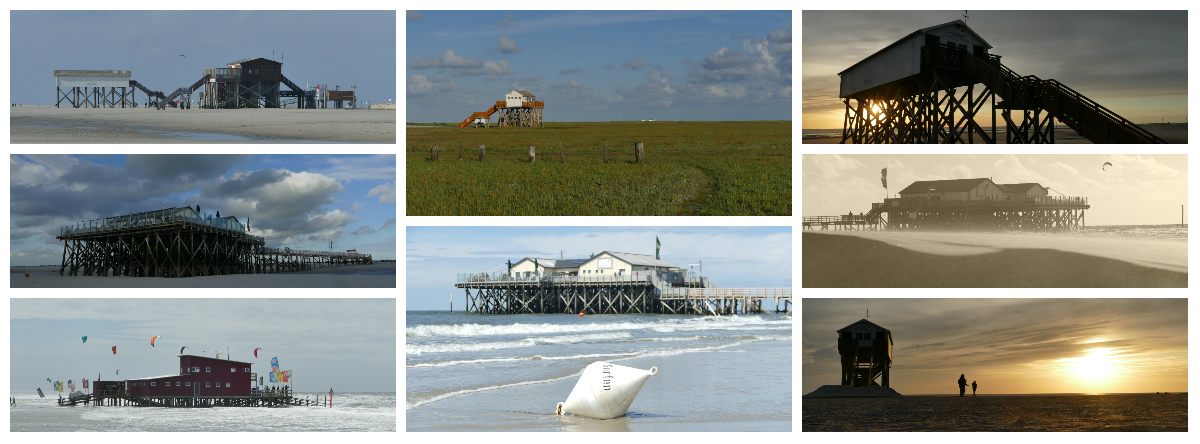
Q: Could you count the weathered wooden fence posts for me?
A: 7